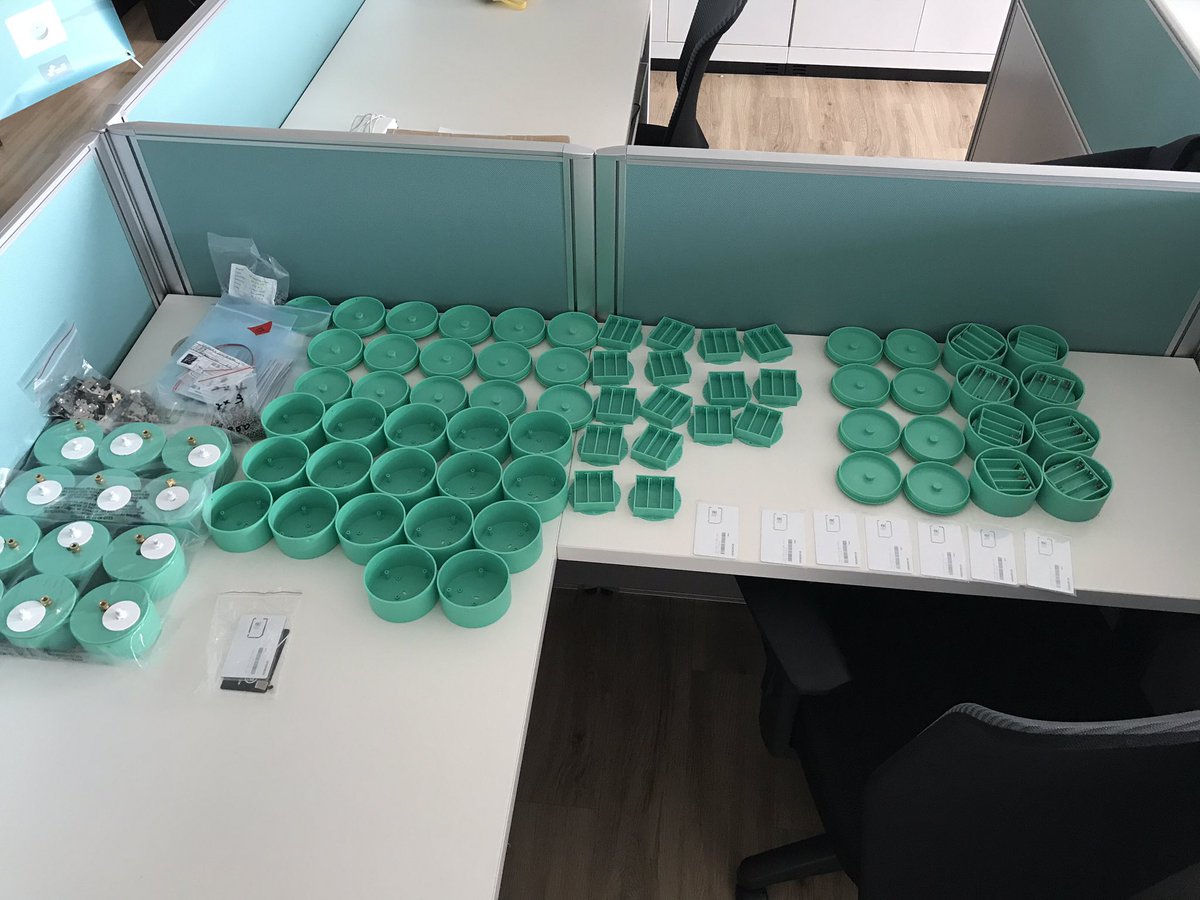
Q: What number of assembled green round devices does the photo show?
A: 11